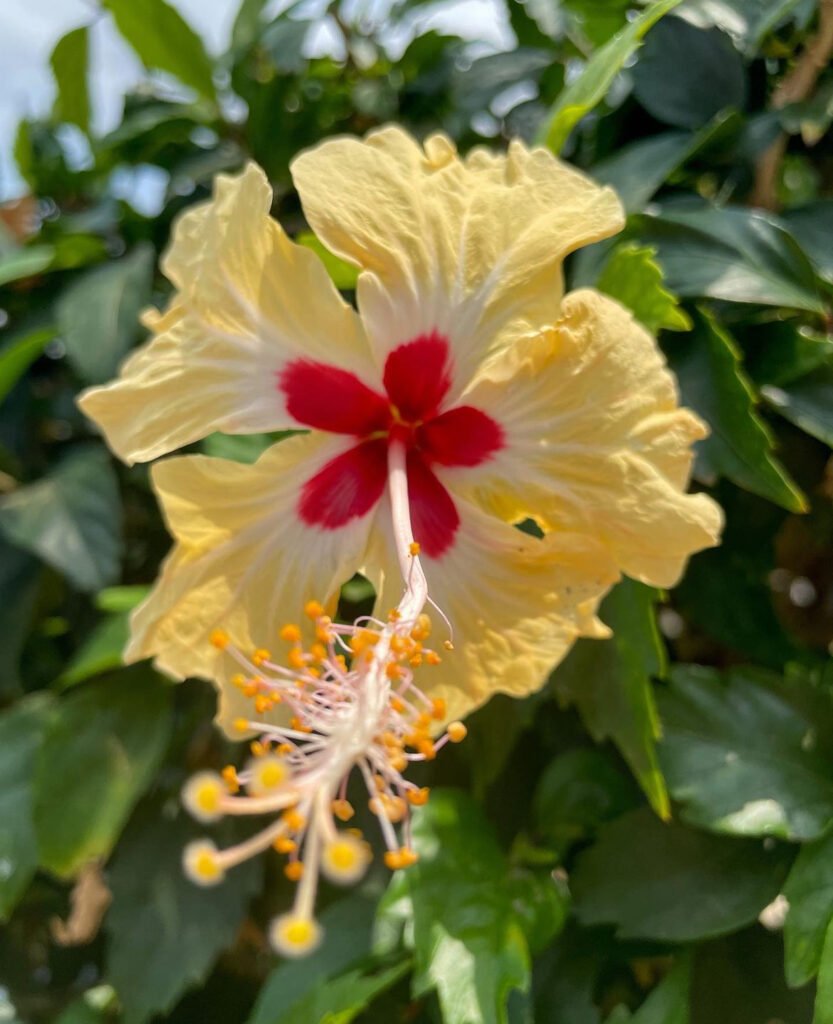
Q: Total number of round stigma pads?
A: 5